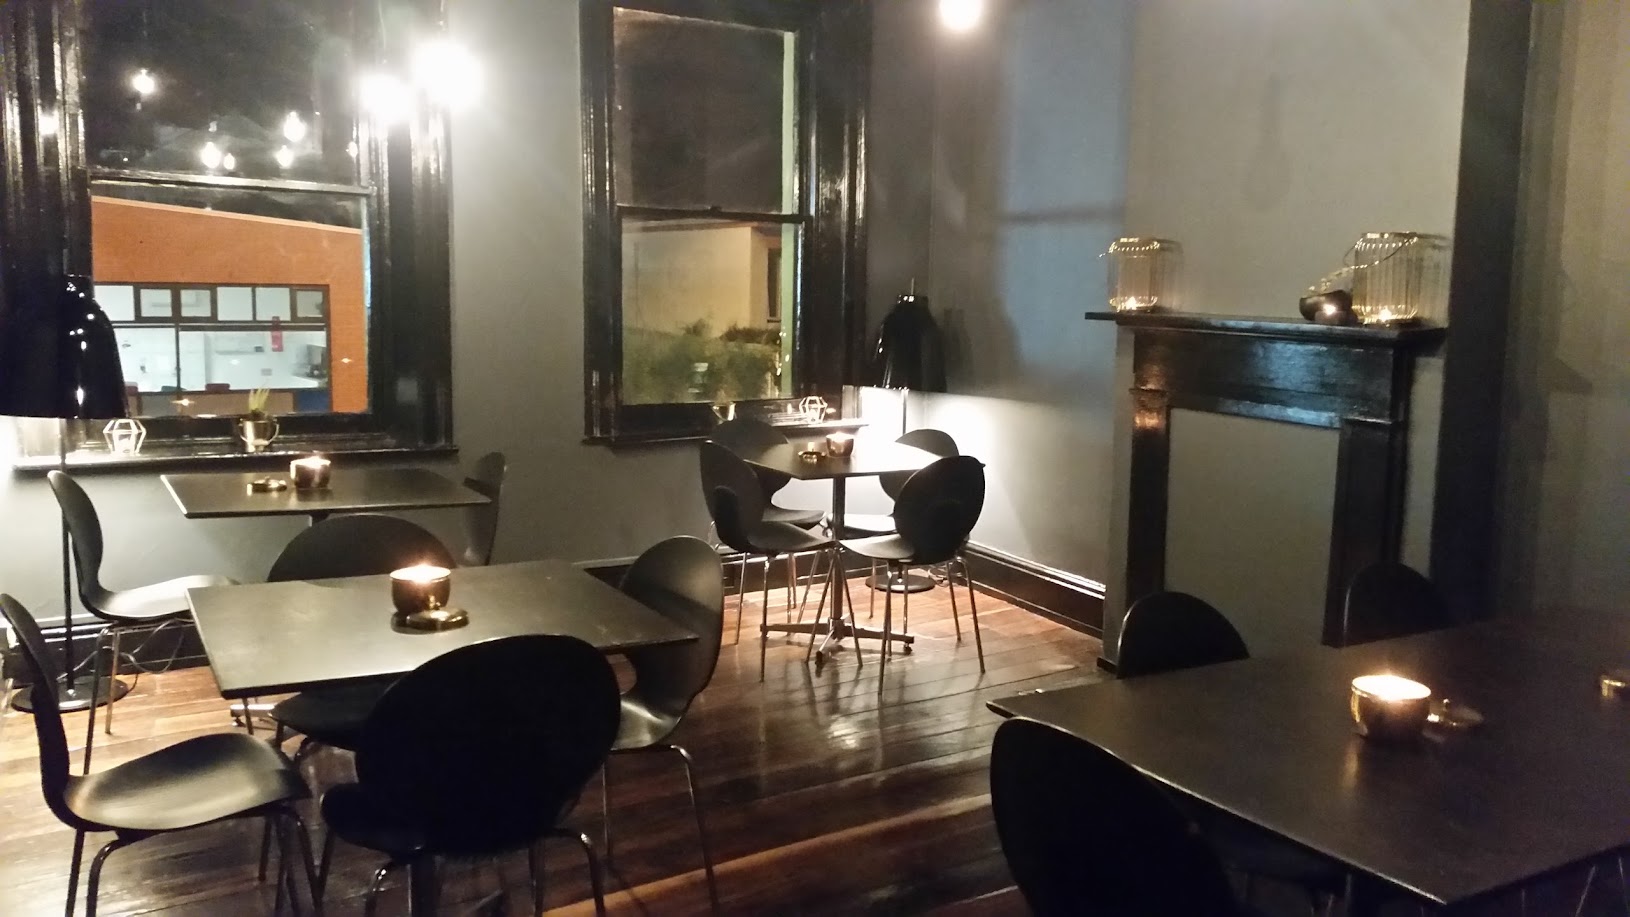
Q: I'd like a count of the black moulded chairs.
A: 13